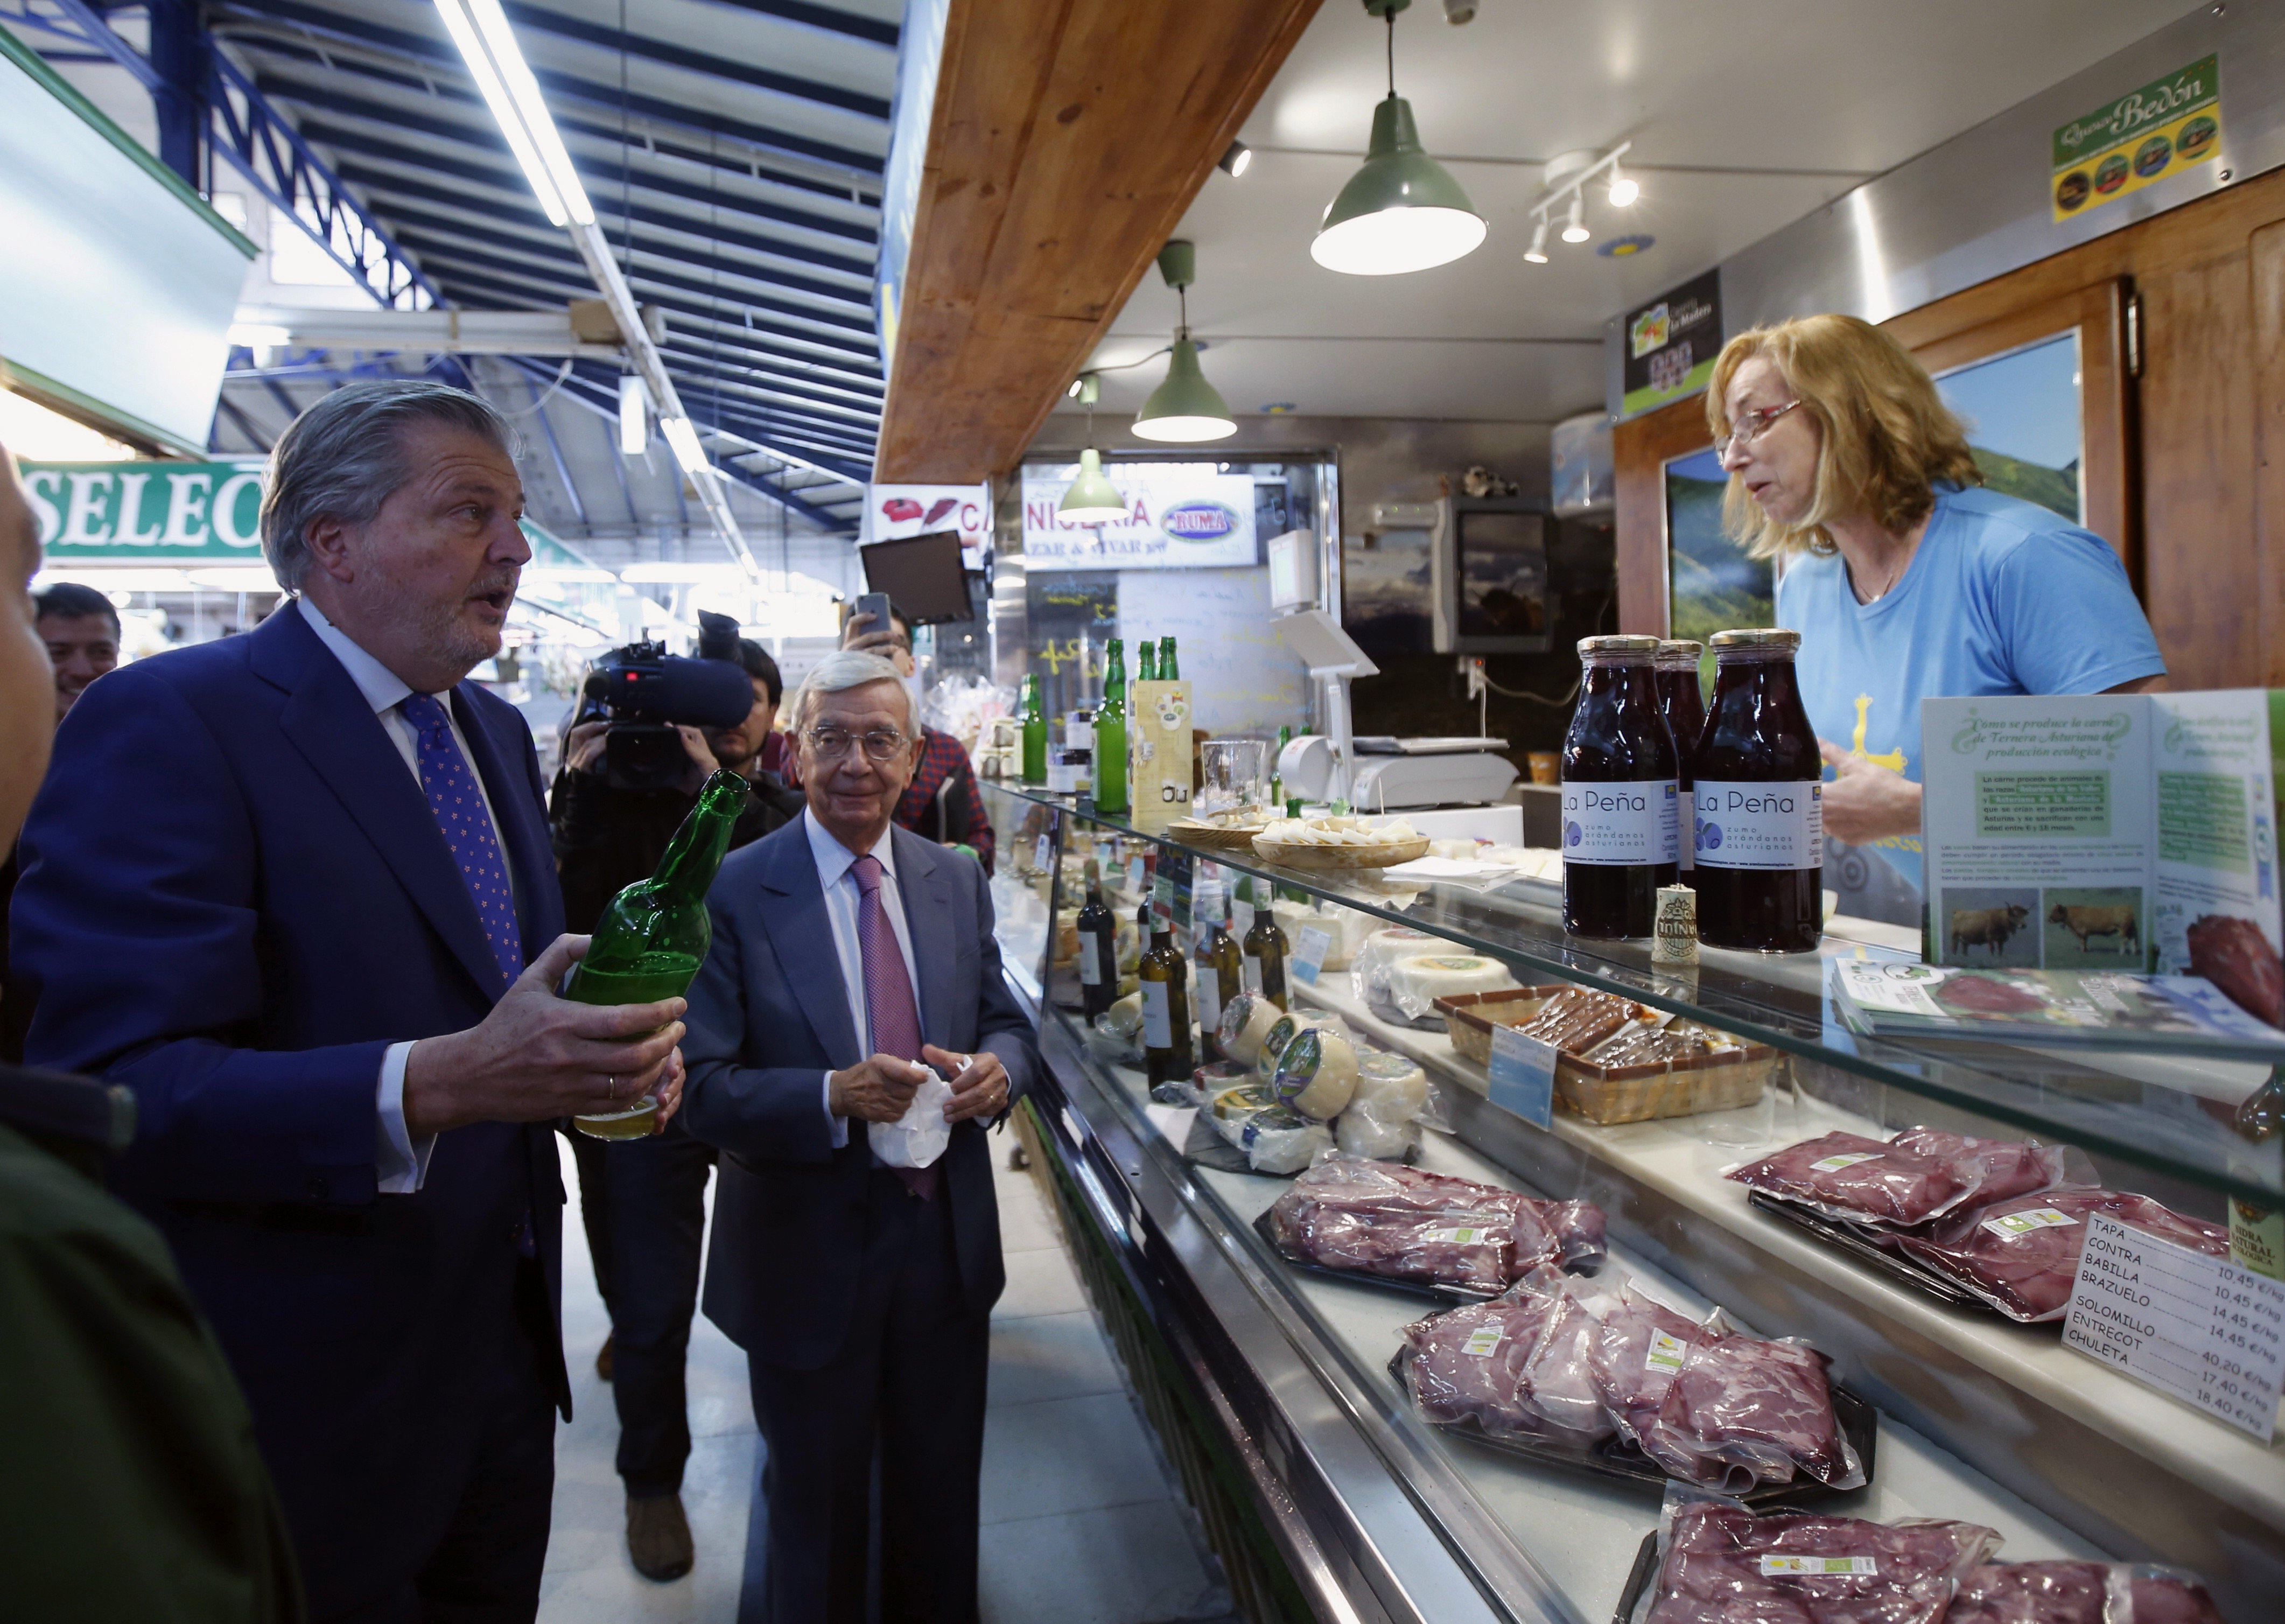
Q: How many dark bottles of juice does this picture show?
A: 3